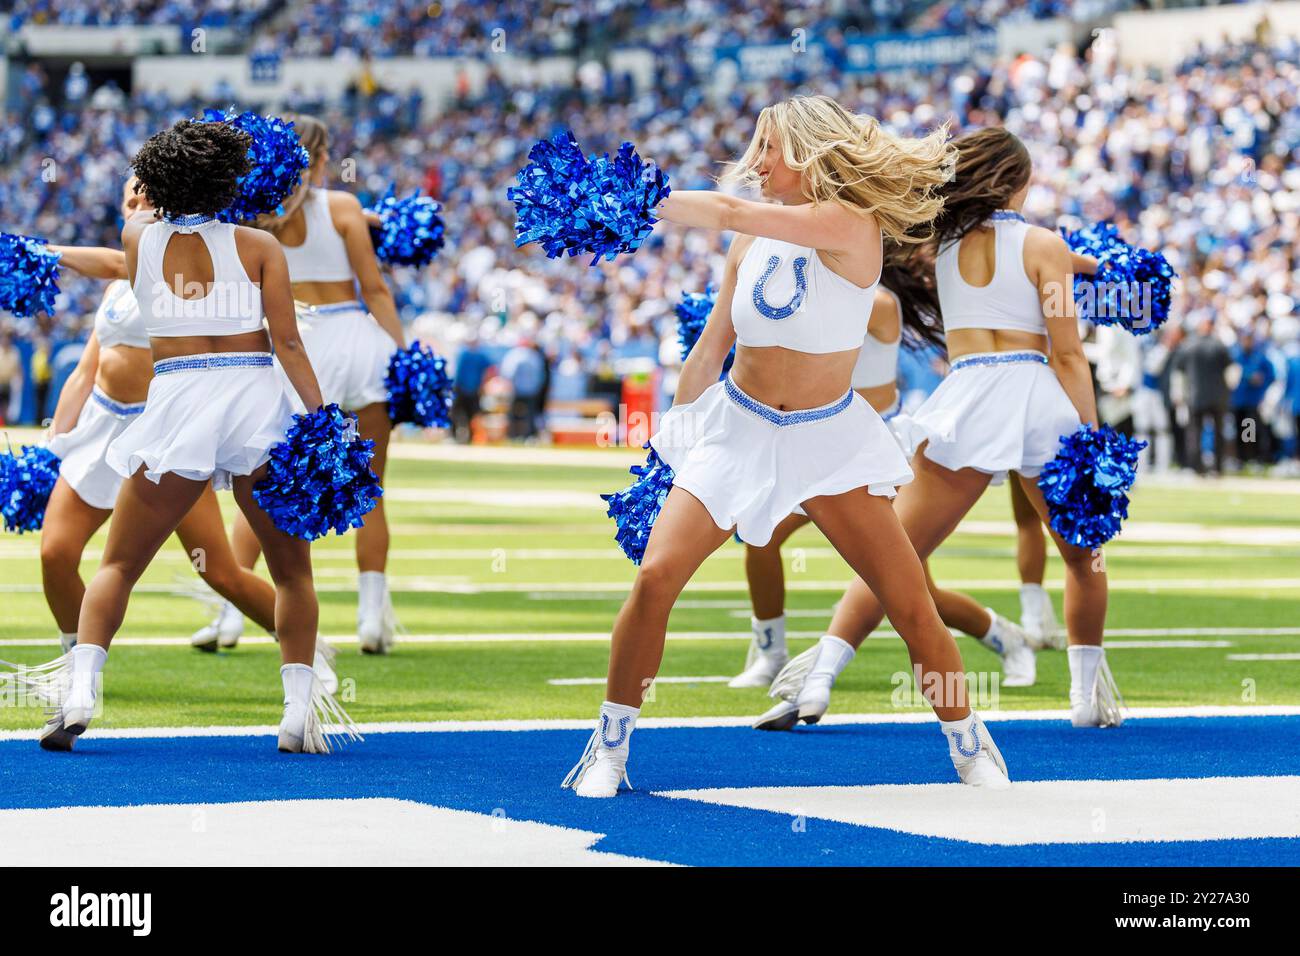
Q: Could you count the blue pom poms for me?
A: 11